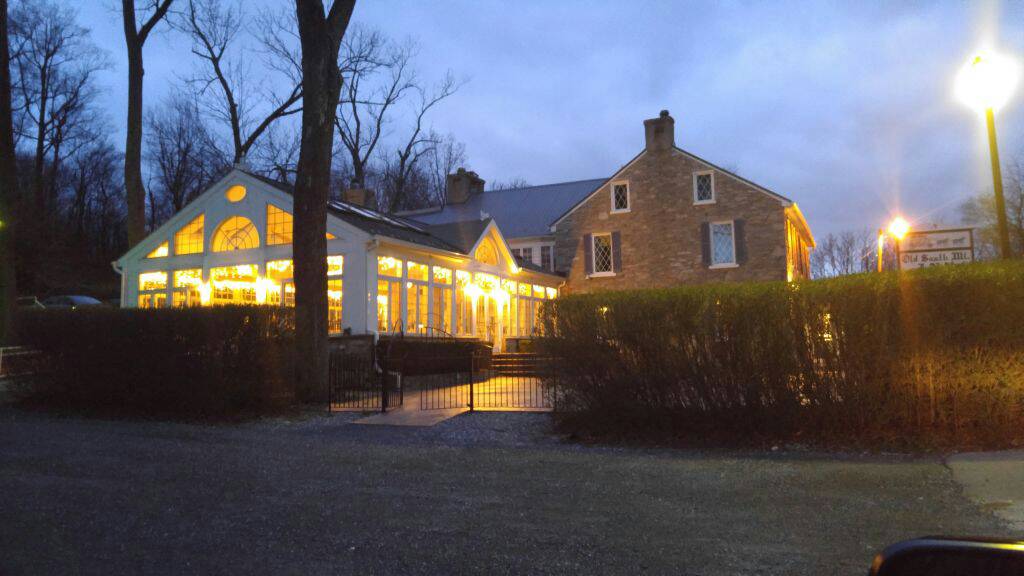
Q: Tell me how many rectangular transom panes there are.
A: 14